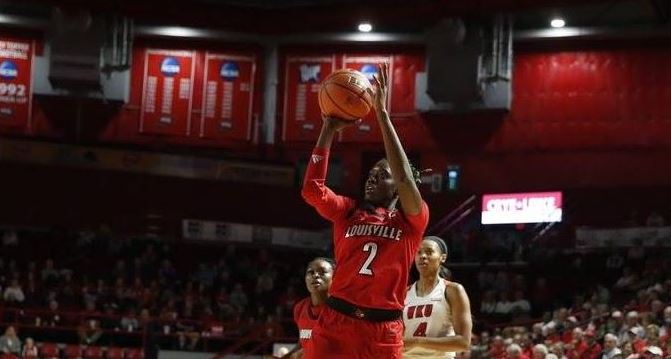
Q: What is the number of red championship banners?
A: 5